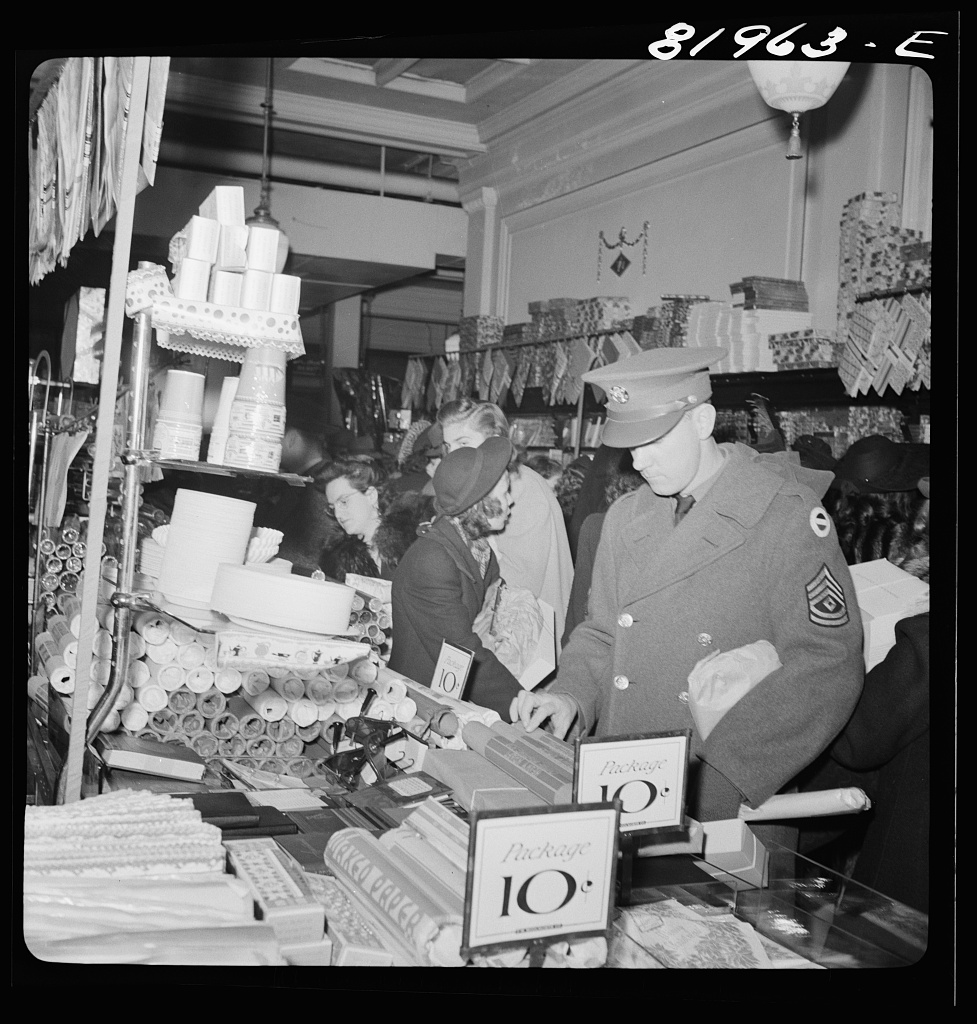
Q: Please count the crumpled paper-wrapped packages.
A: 2